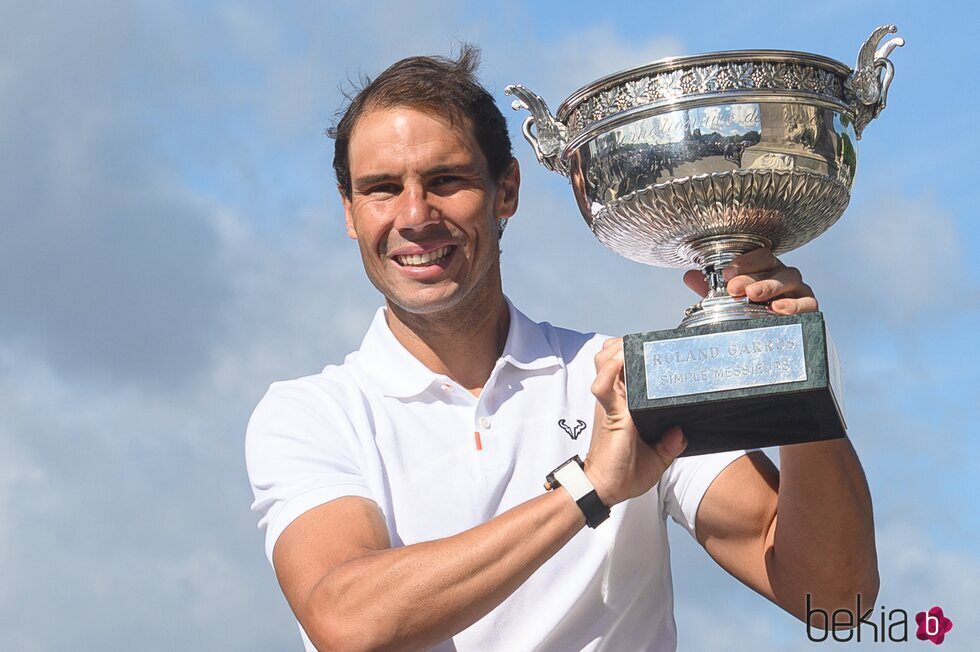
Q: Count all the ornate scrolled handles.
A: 2